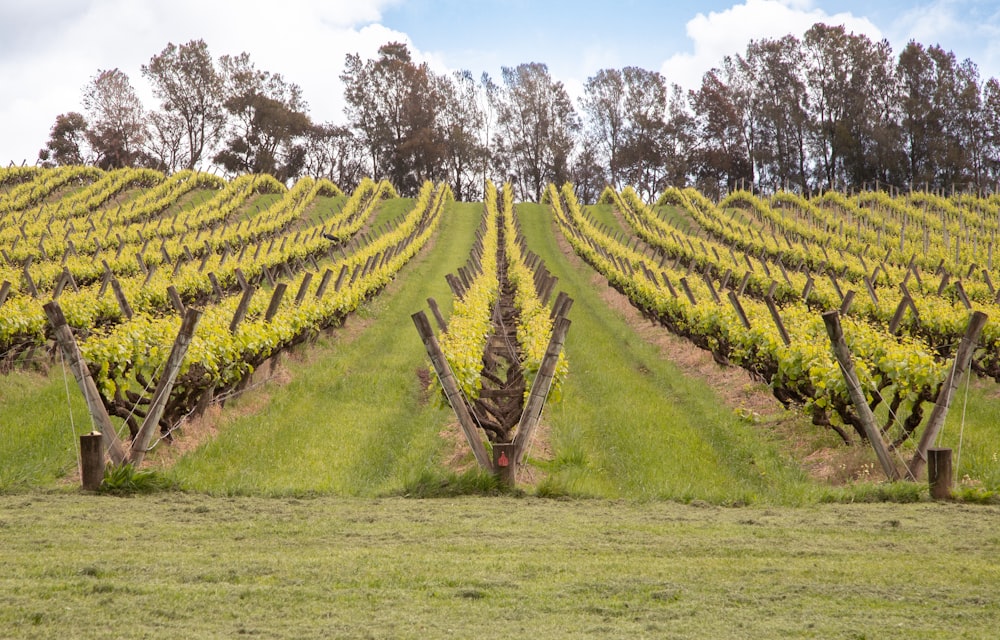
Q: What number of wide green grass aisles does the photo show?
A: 2